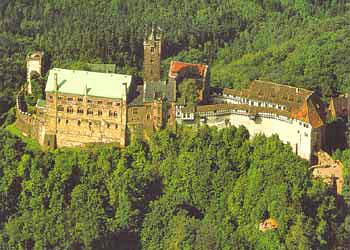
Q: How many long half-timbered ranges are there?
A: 2